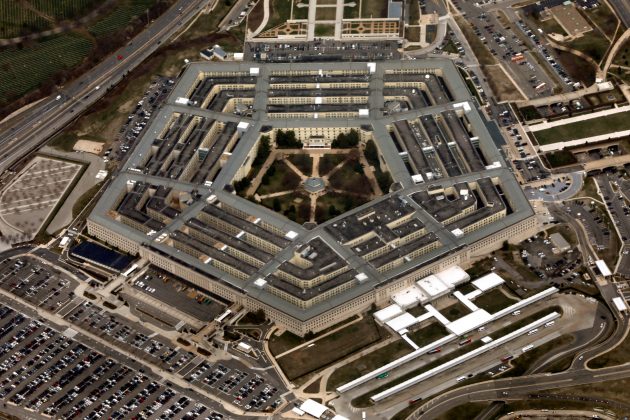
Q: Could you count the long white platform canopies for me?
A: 2